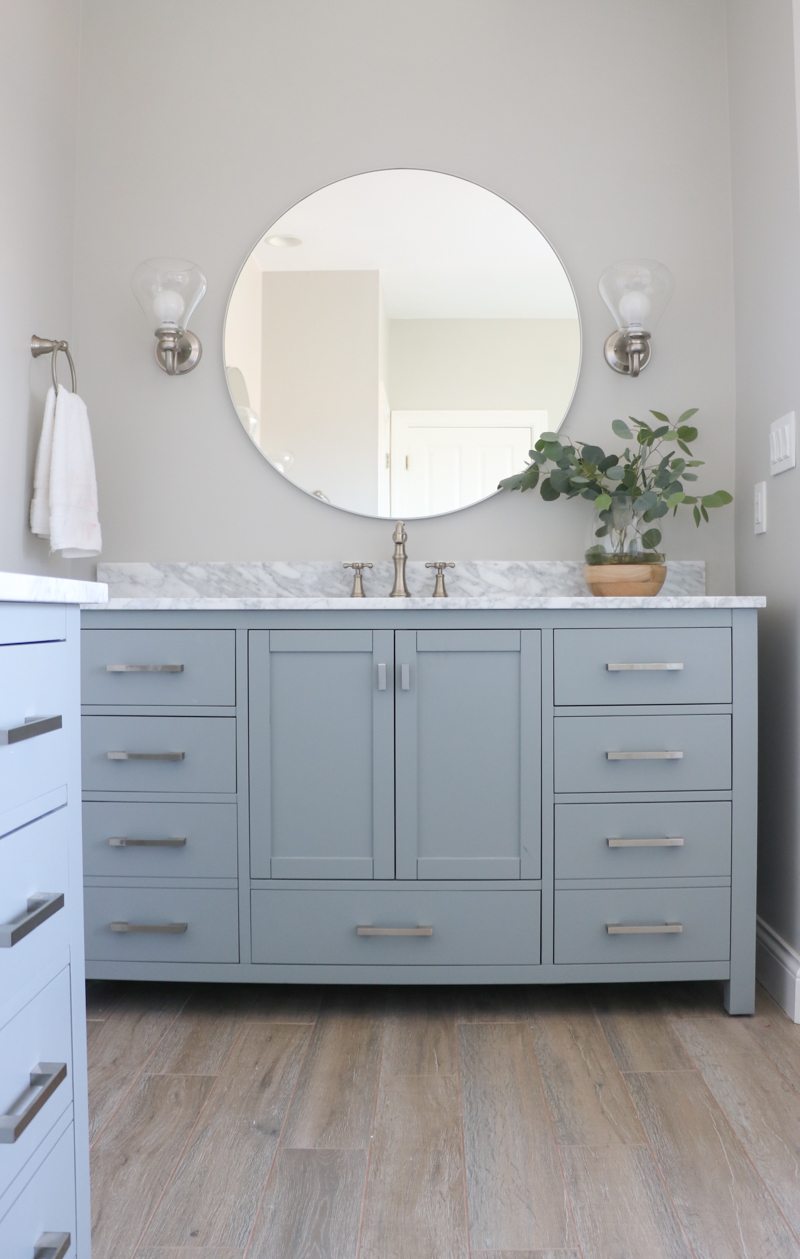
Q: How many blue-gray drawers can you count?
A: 13